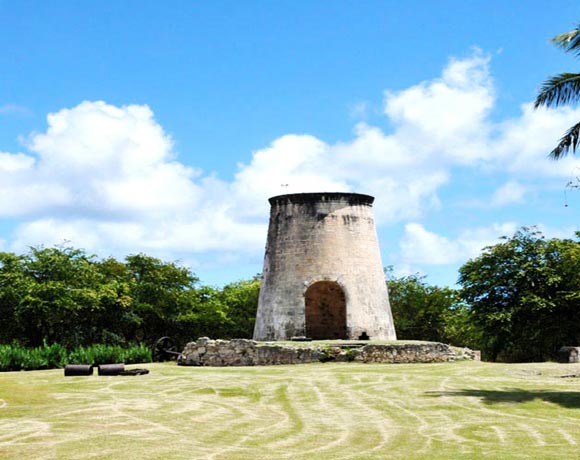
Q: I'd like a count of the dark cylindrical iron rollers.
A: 2